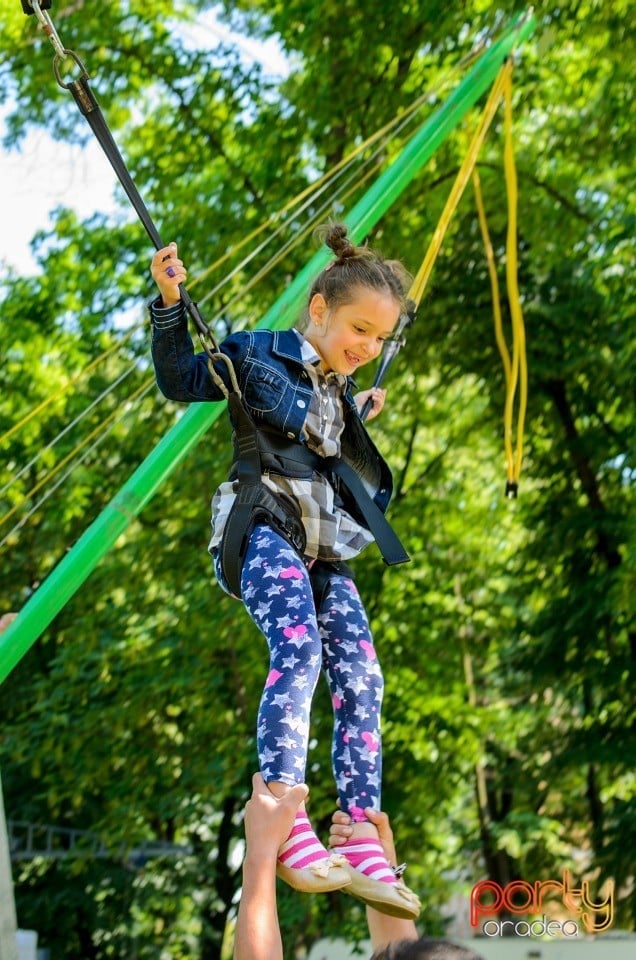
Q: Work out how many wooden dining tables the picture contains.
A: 0